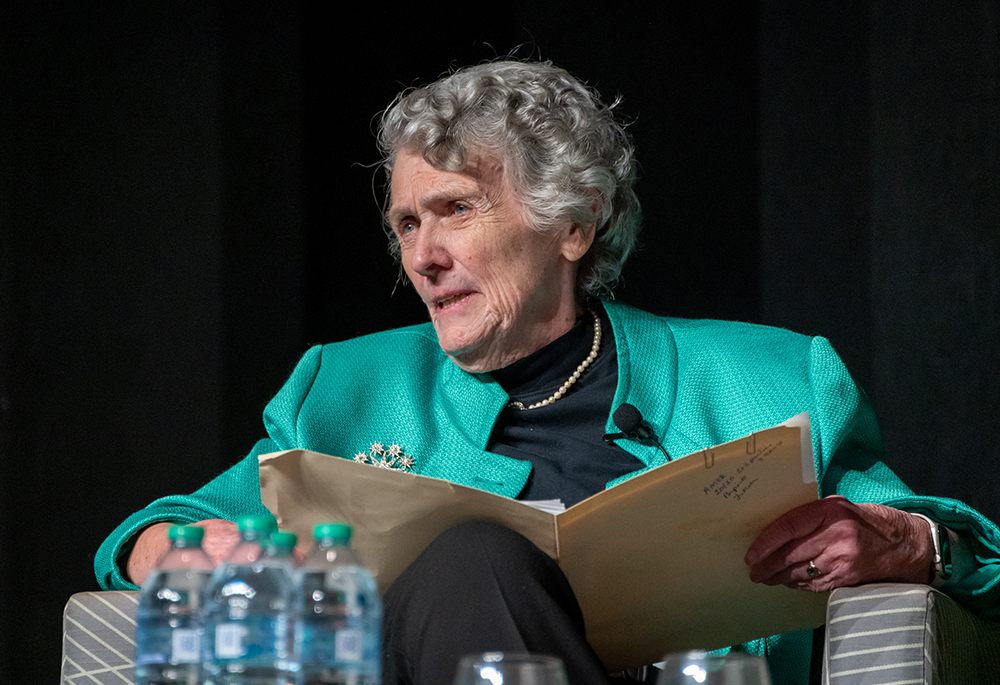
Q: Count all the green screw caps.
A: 4